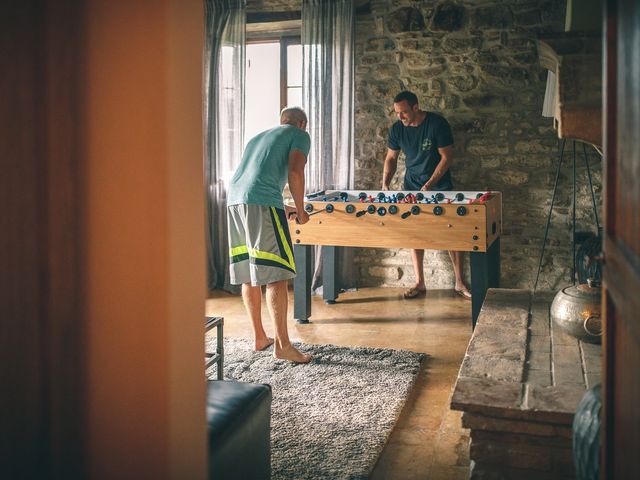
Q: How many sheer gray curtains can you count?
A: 2